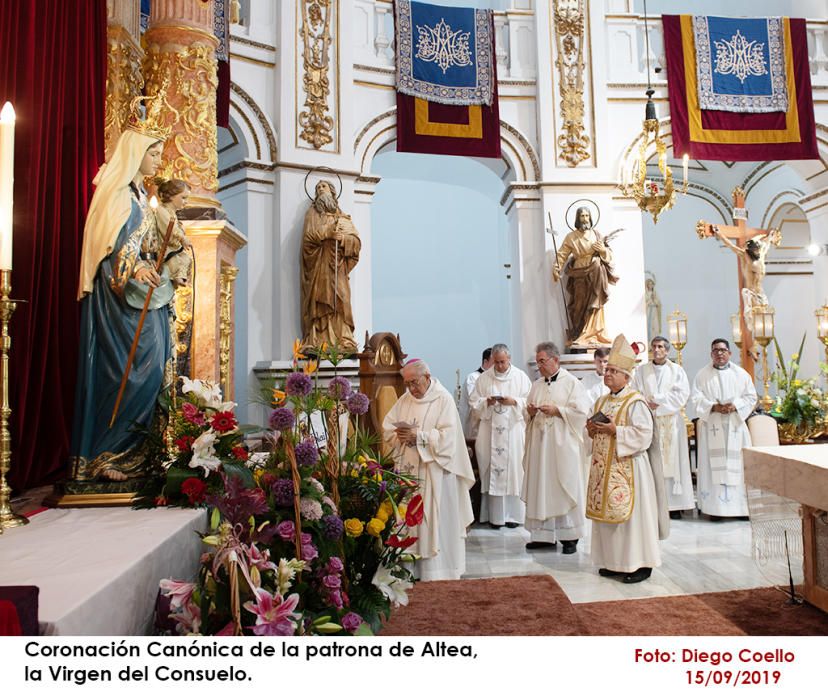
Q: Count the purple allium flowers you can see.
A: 7